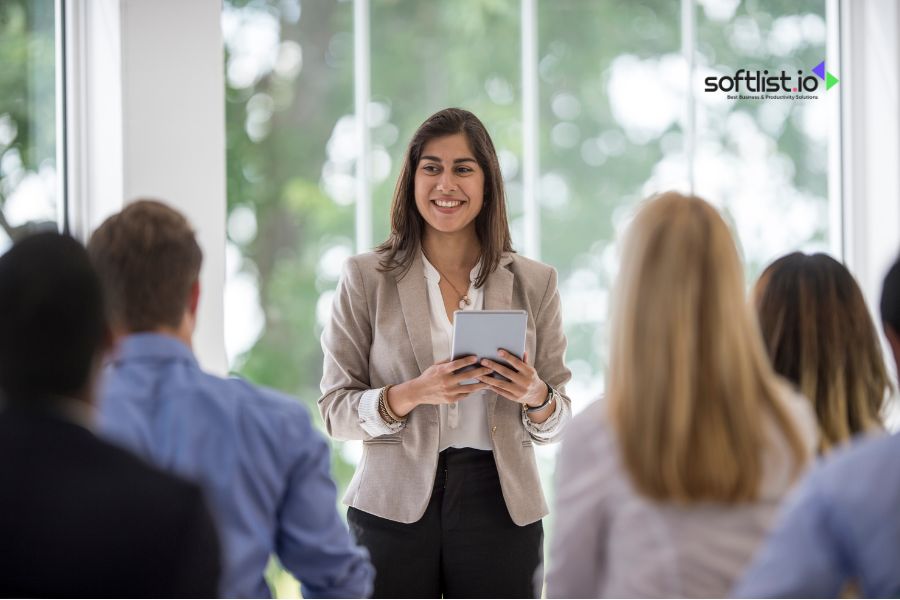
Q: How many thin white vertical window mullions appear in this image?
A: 3